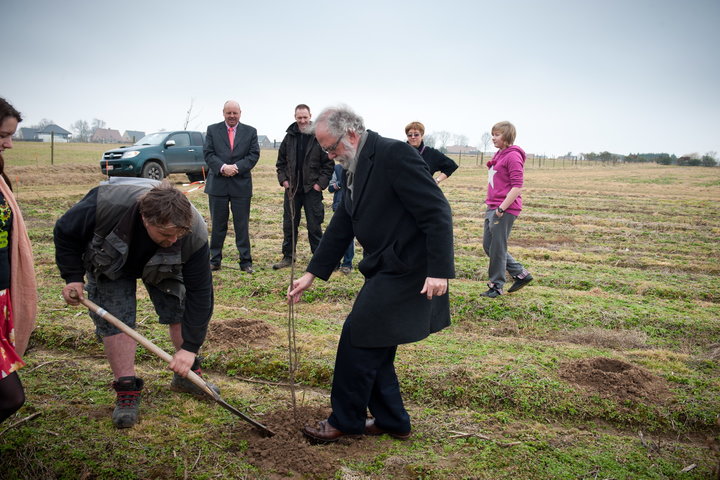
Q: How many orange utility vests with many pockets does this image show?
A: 0